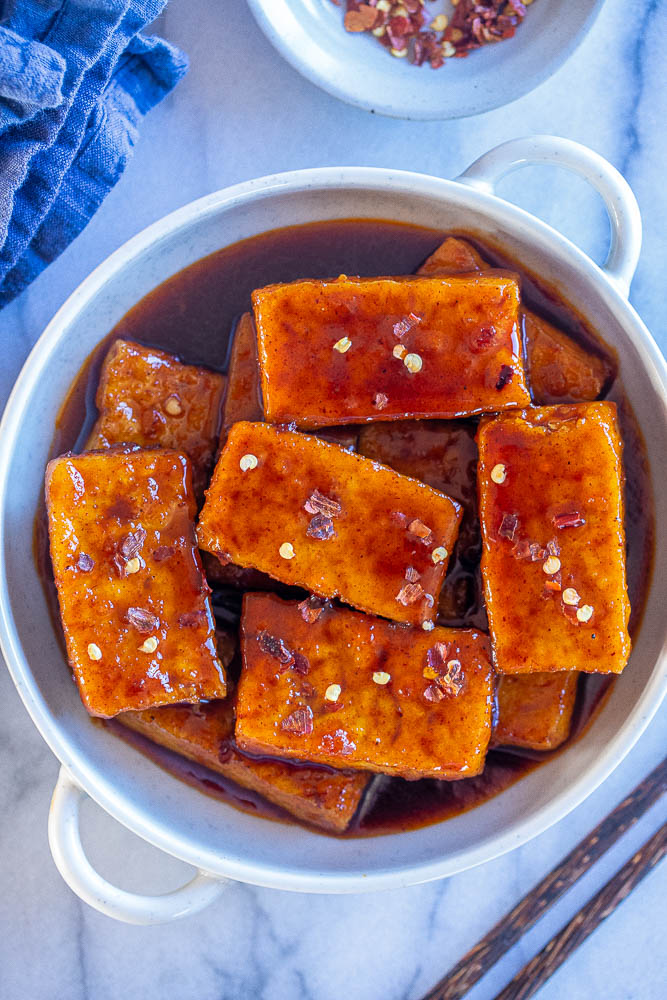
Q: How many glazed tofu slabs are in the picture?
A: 11